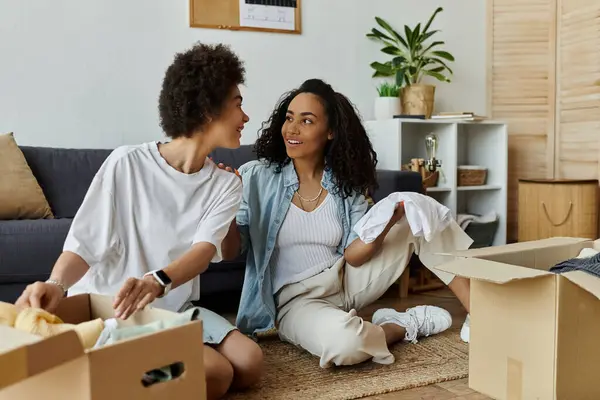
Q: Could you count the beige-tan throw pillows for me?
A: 1